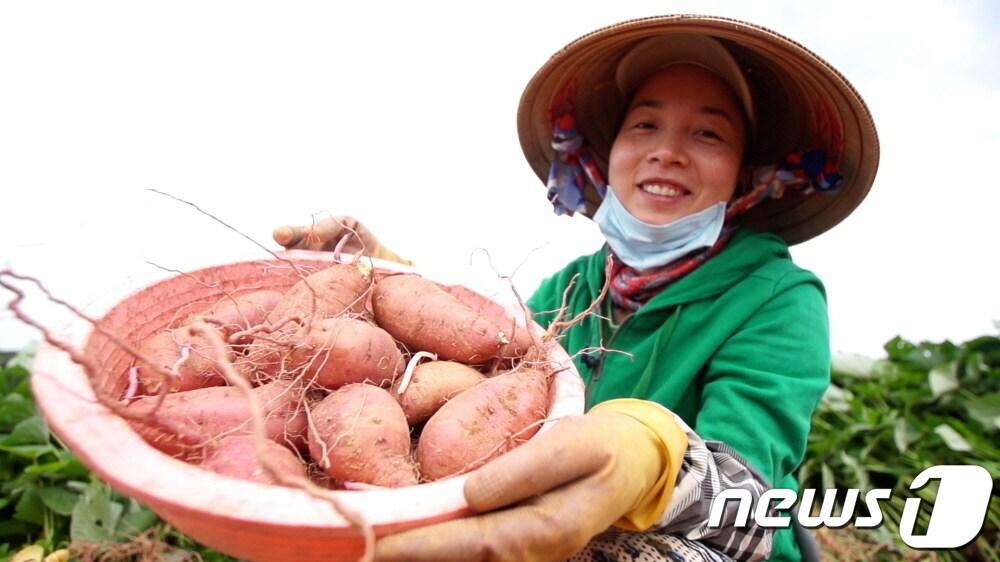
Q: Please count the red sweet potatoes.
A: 11